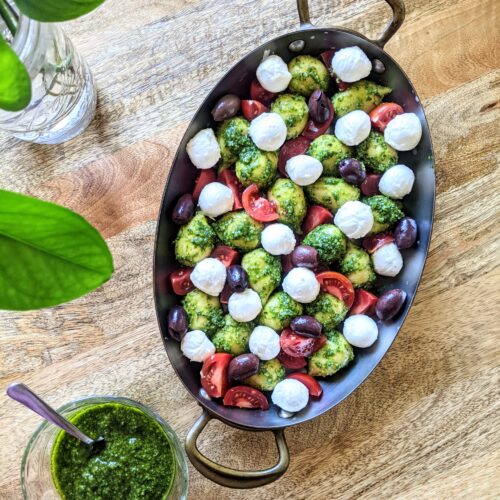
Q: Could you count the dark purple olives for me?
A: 11